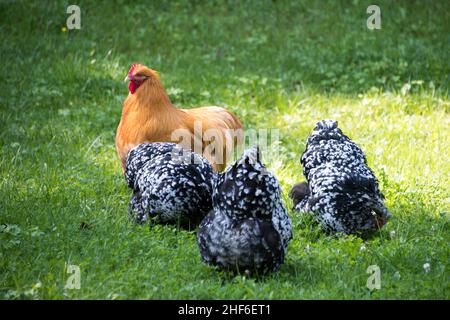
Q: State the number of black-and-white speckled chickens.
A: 3